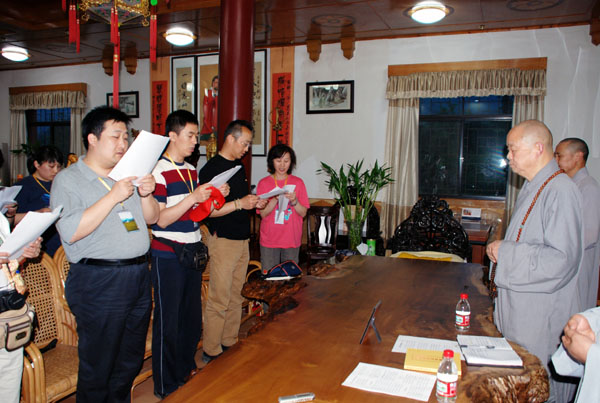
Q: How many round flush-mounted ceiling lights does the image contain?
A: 3